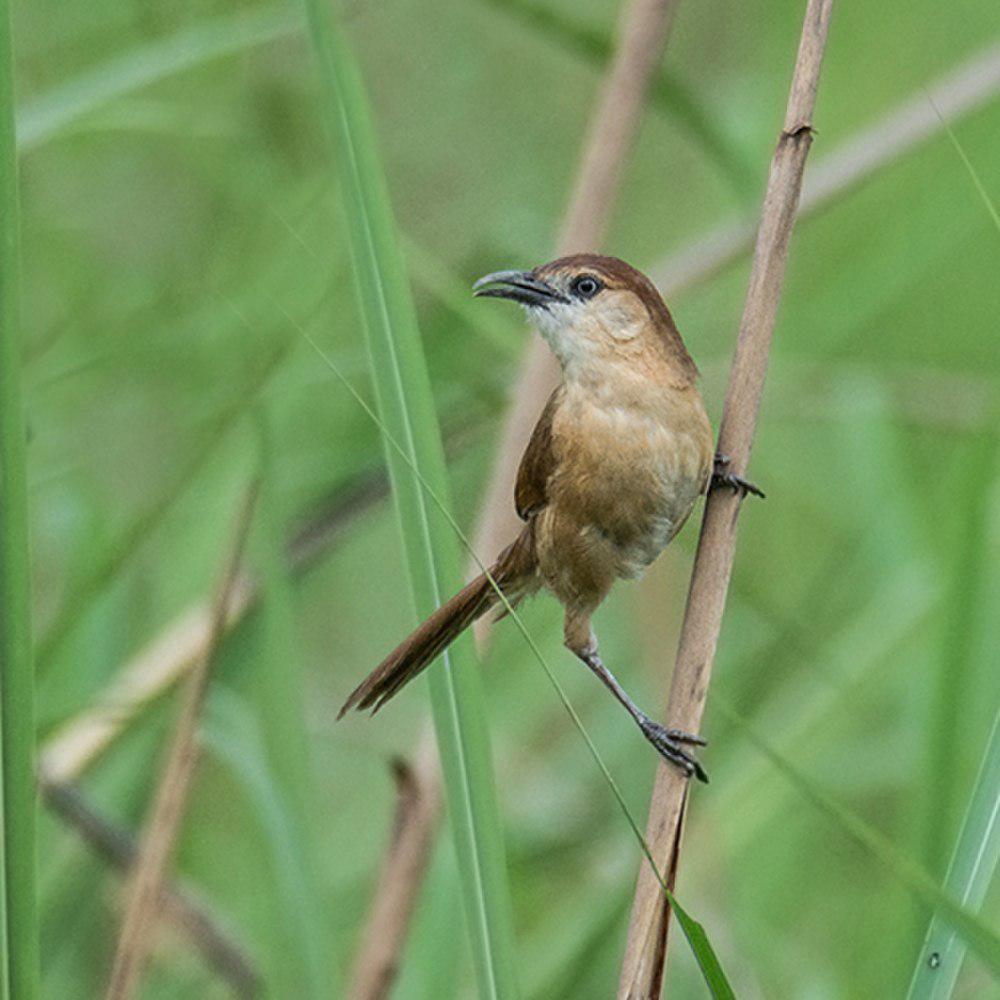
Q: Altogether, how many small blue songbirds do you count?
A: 0